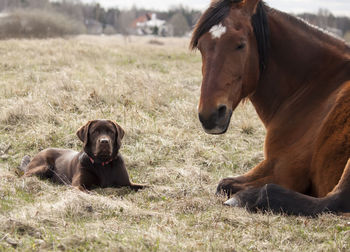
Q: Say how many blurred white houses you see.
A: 1